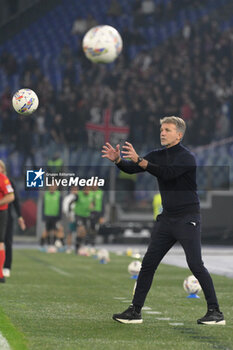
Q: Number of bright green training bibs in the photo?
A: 3